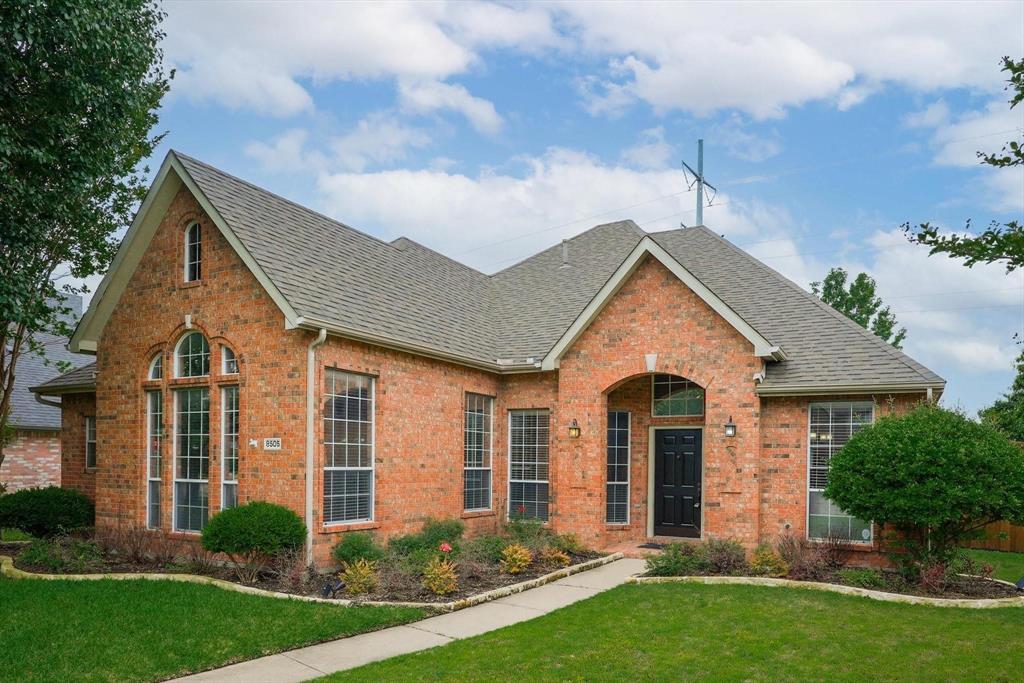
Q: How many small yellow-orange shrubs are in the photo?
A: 5